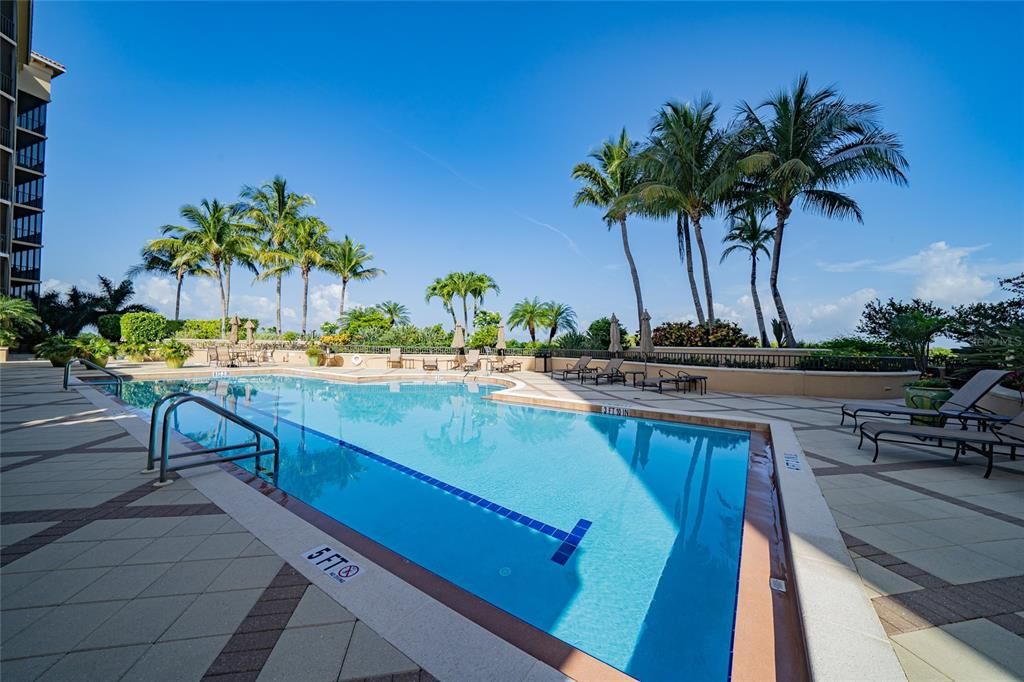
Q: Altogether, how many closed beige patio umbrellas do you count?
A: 6